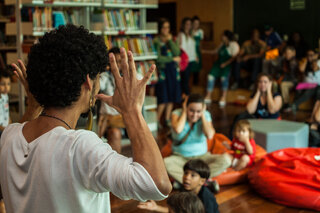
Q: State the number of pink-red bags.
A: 1